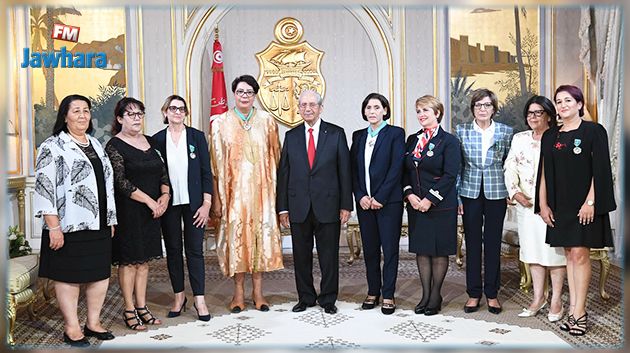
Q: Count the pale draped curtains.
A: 1